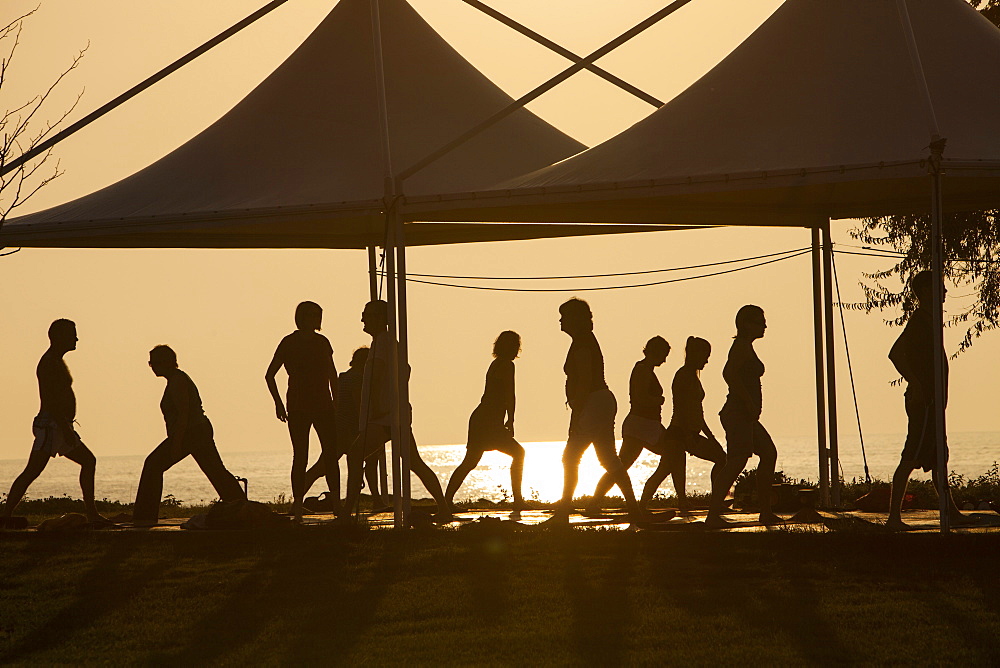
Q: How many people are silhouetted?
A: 11